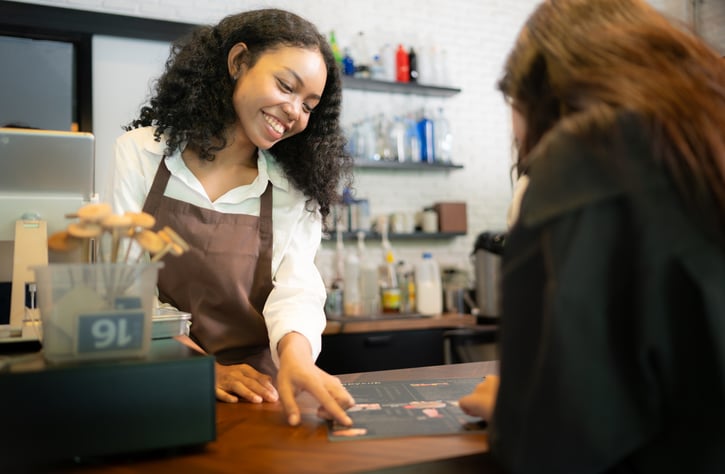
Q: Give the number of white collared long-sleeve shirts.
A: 1